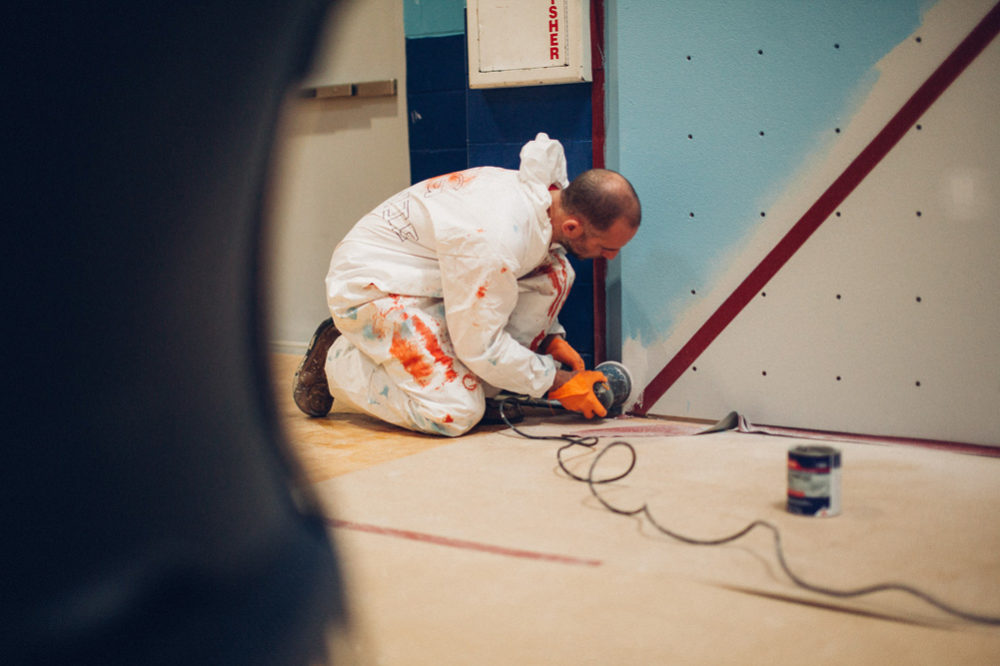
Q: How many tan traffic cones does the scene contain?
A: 0